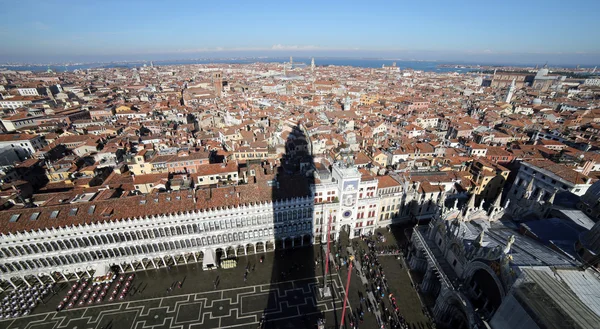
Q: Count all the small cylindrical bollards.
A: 0